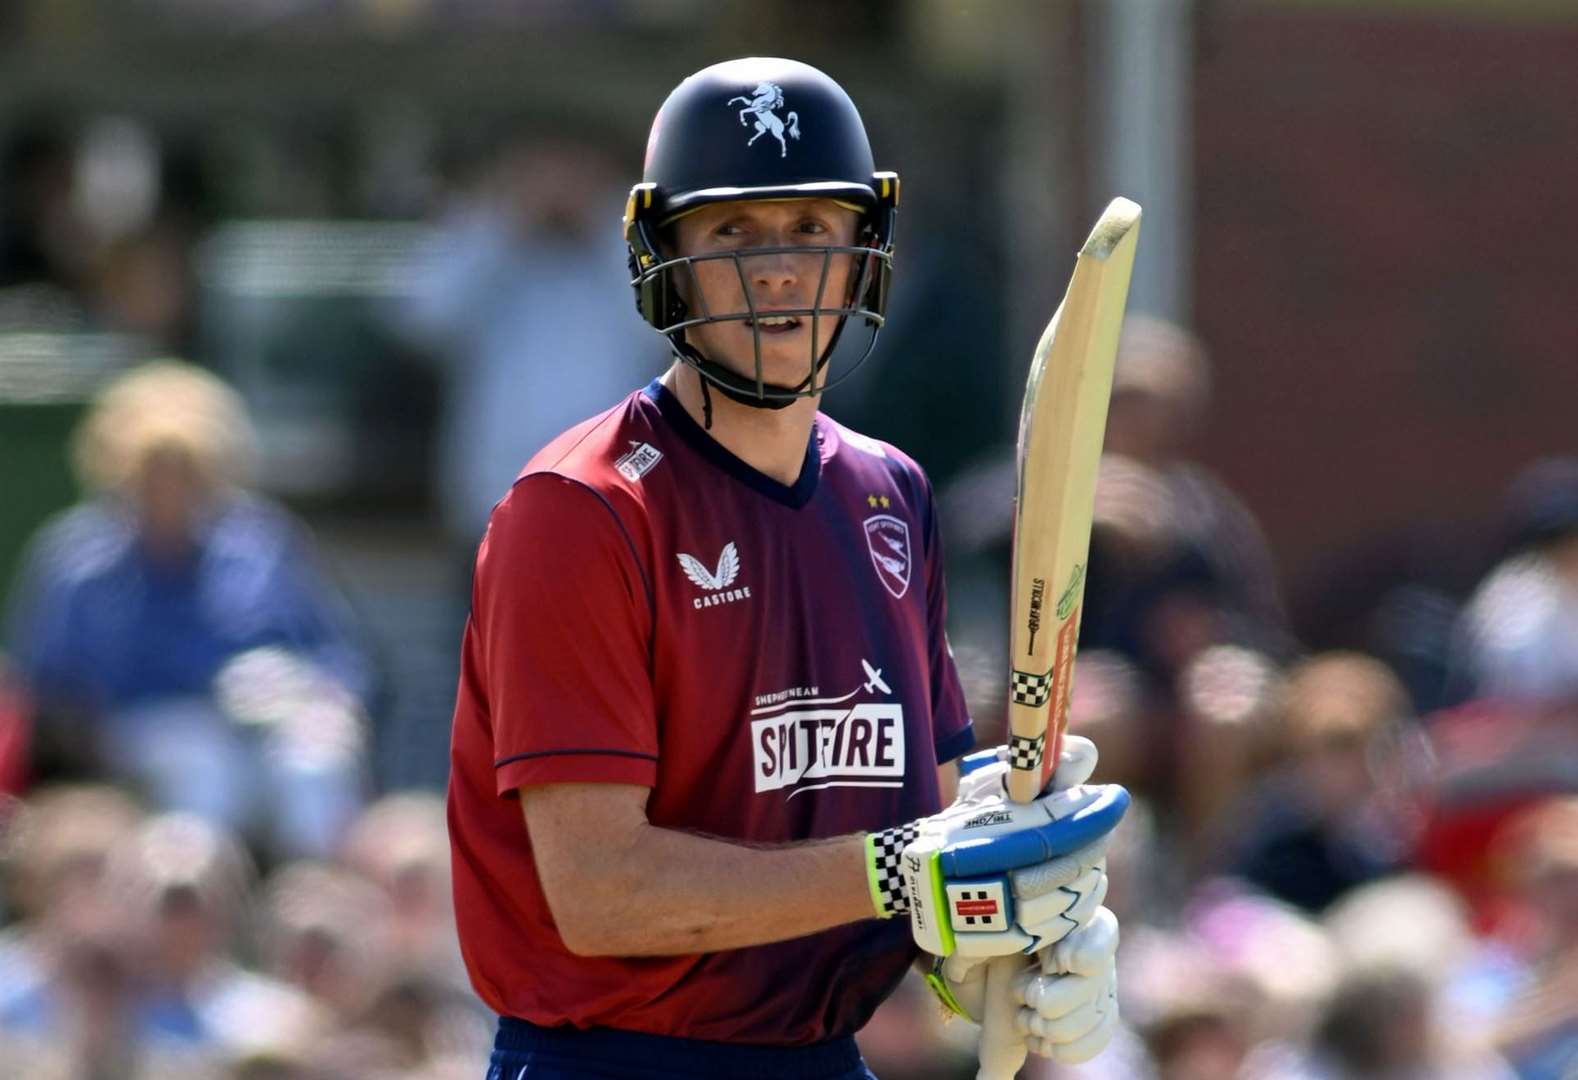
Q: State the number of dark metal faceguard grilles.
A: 1